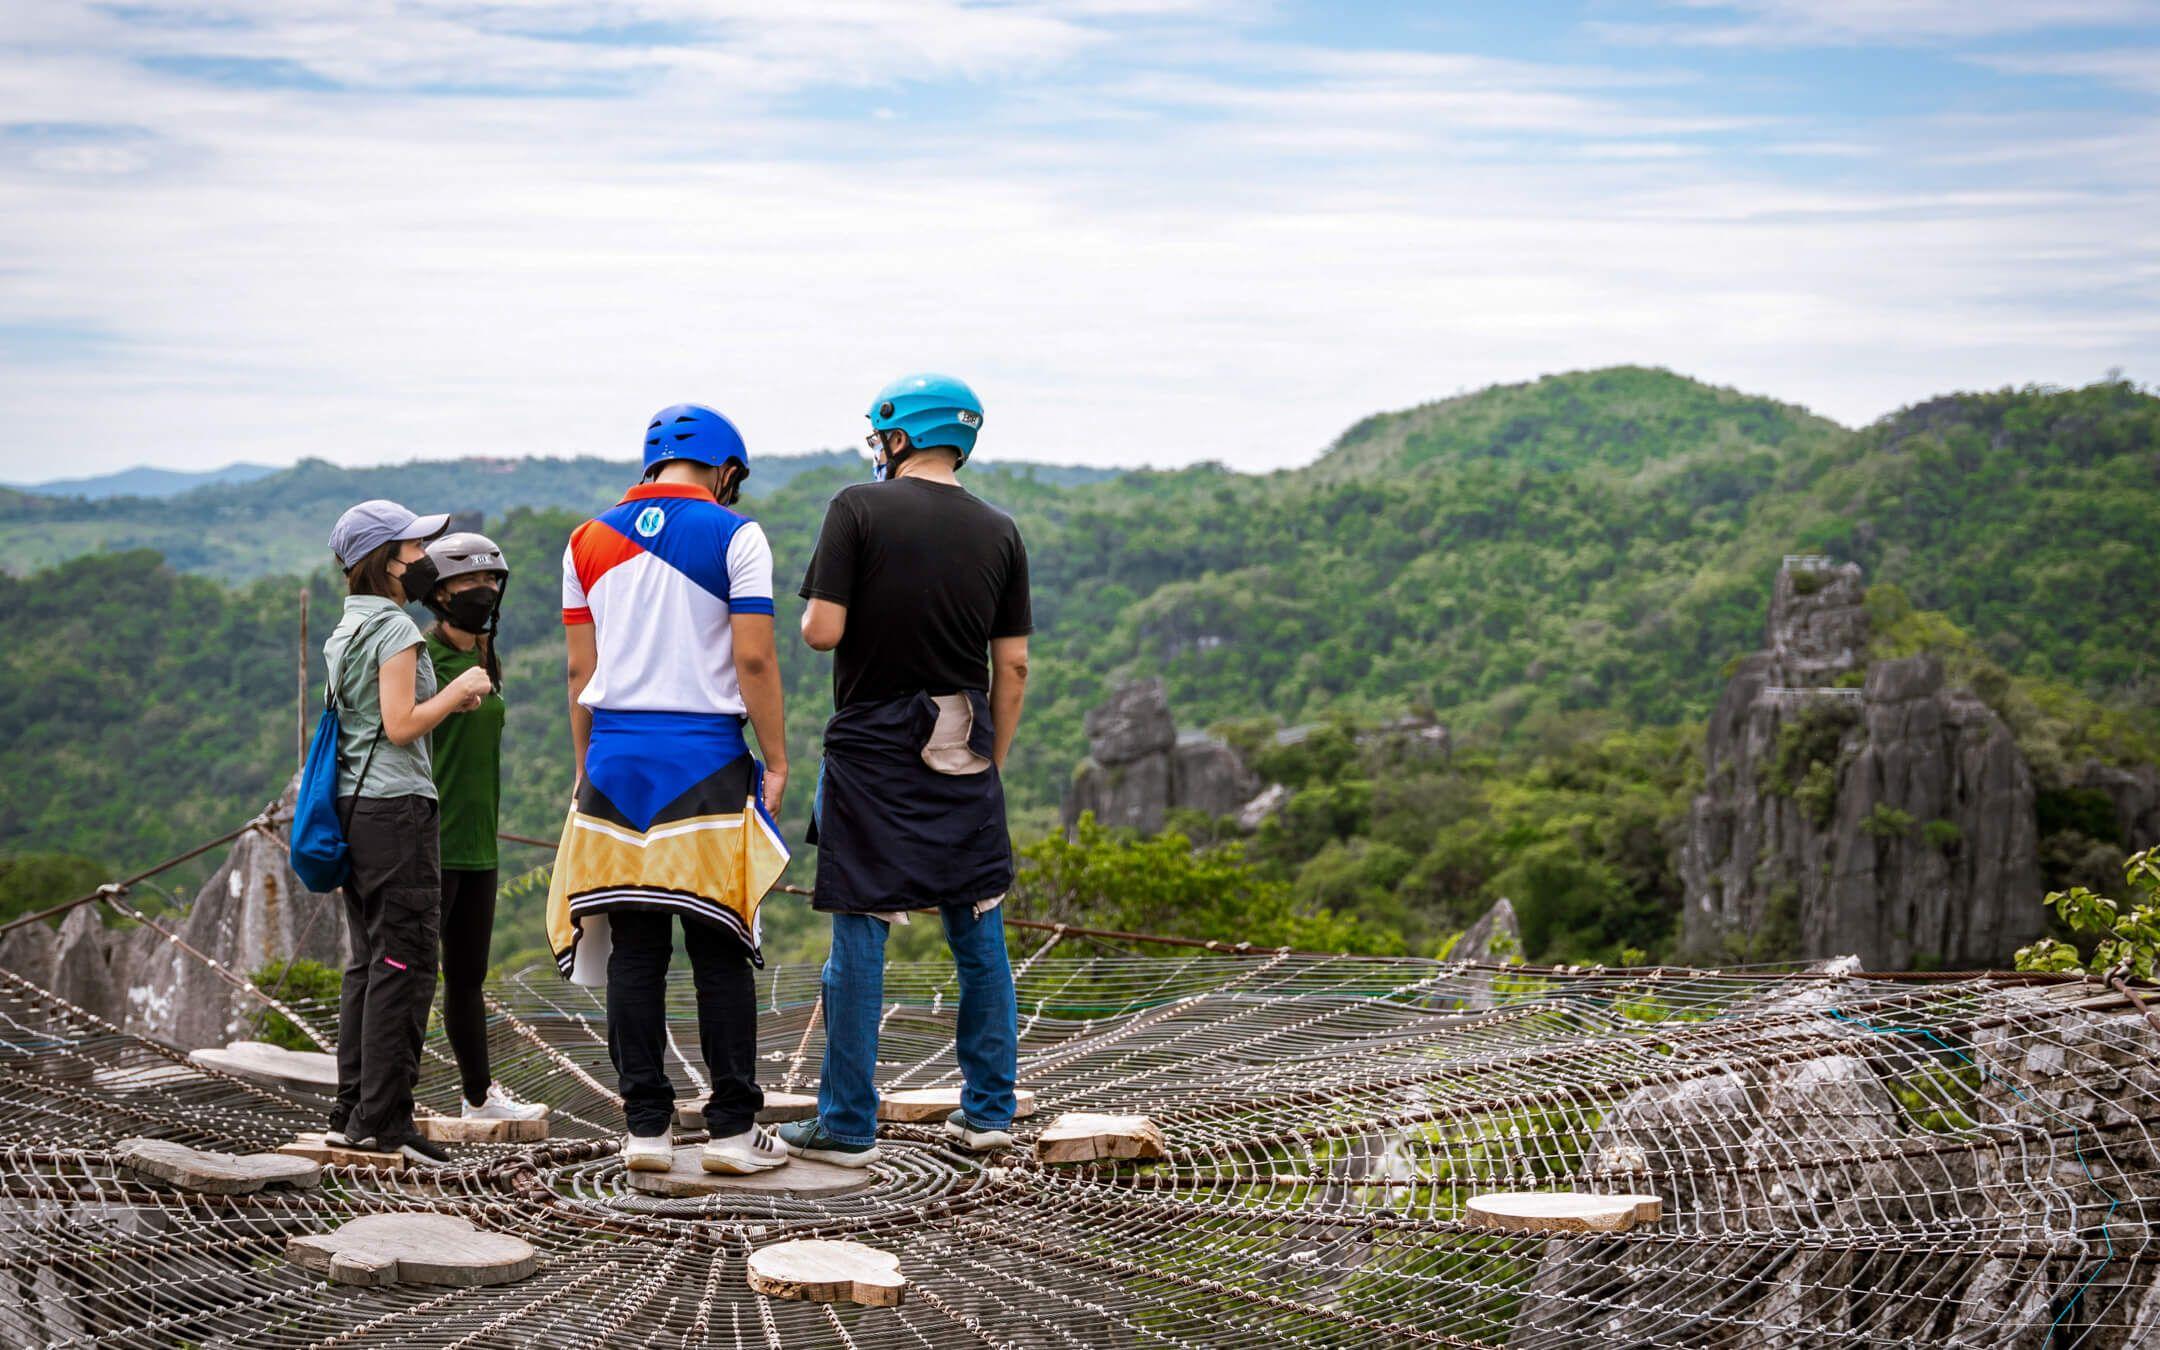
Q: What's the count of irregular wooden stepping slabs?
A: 11